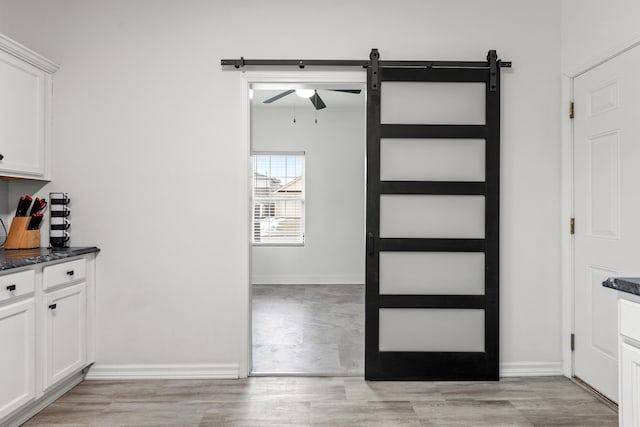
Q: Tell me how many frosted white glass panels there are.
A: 5